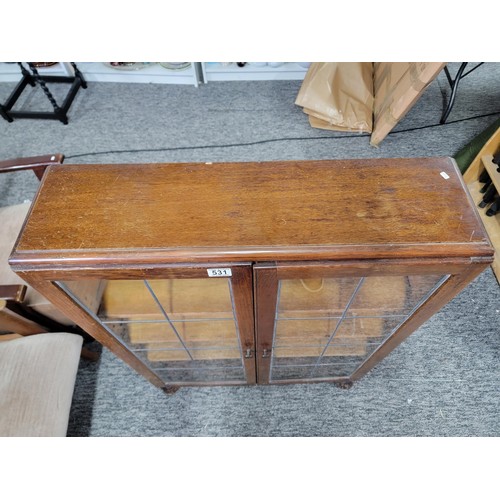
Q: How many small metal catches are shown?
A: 2